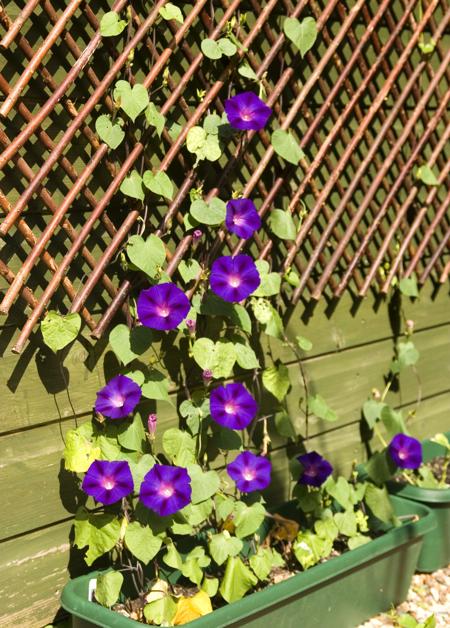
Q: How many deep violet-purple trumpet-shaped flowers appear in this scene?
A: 11